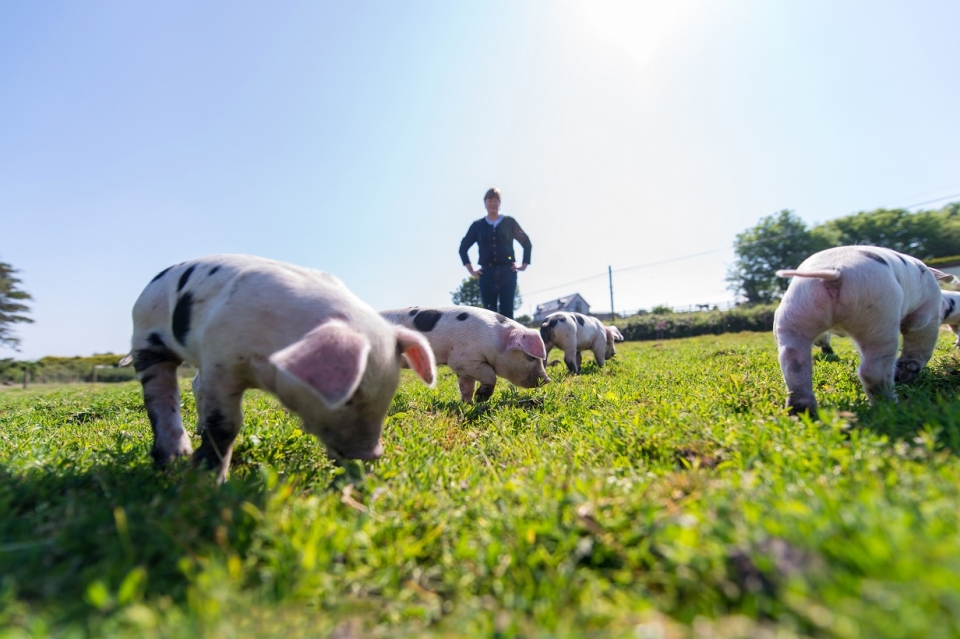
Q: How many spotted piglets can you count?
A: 5